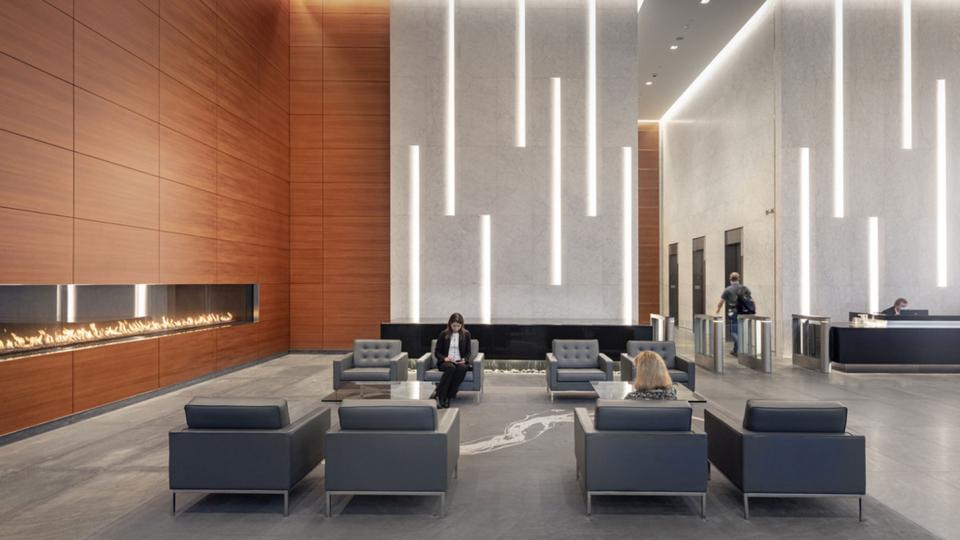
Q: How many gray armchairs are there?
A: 8